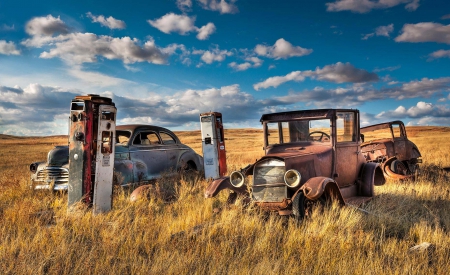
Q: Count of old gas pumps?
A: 2